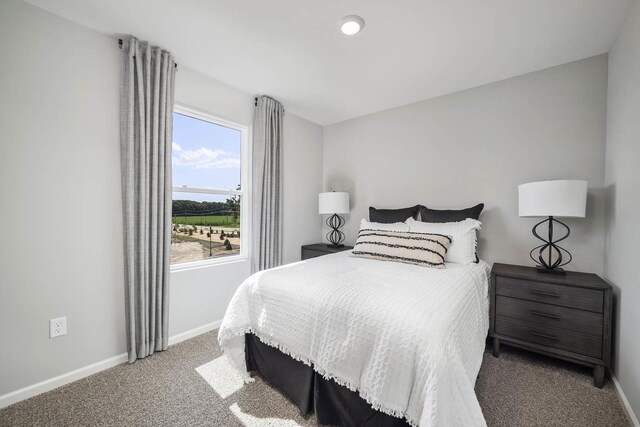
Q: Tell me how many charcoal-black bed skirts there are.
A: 1